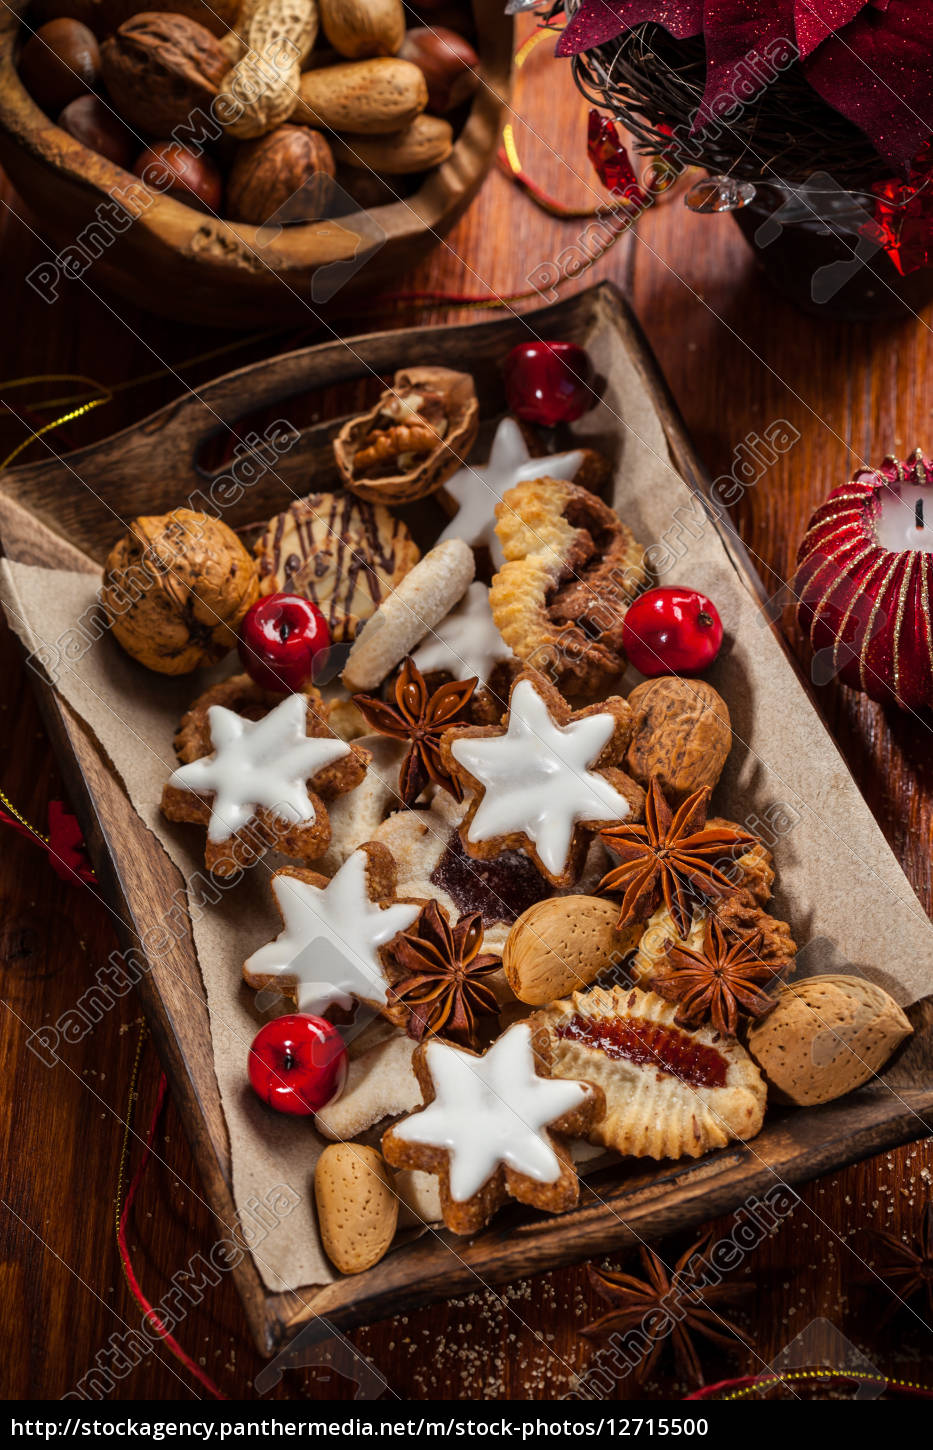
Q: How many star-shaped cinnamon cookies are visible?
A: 6